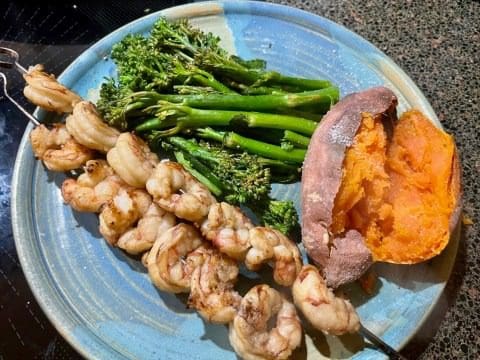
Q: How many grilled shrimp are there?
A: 14